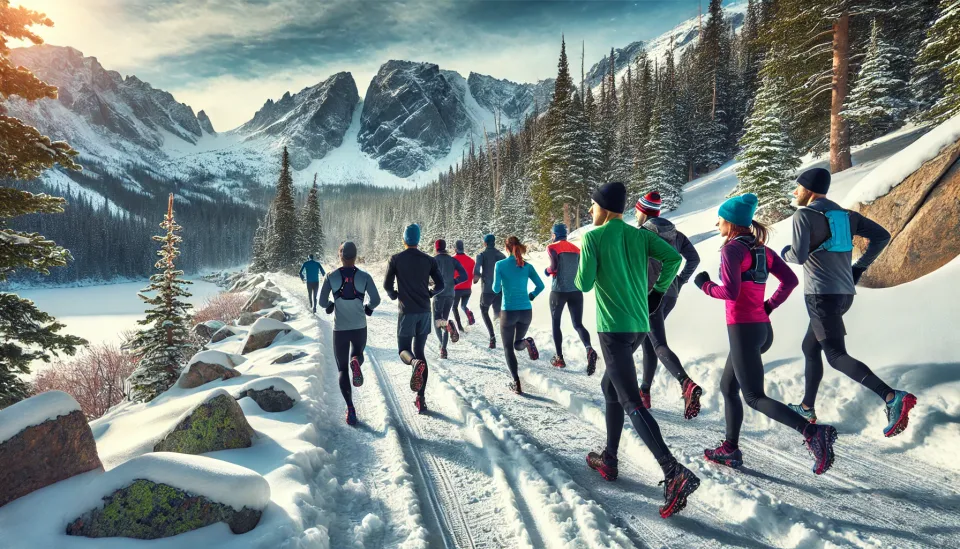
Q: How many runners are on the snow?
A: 12